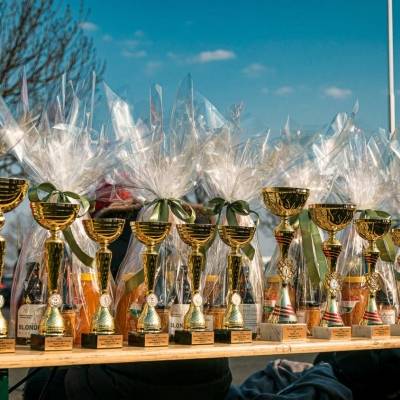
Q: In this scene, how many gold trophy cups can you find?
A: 10